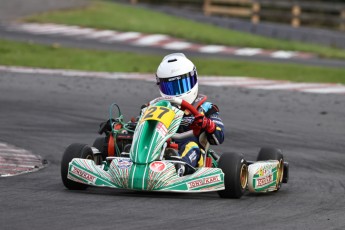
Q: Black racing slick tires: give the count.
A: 4